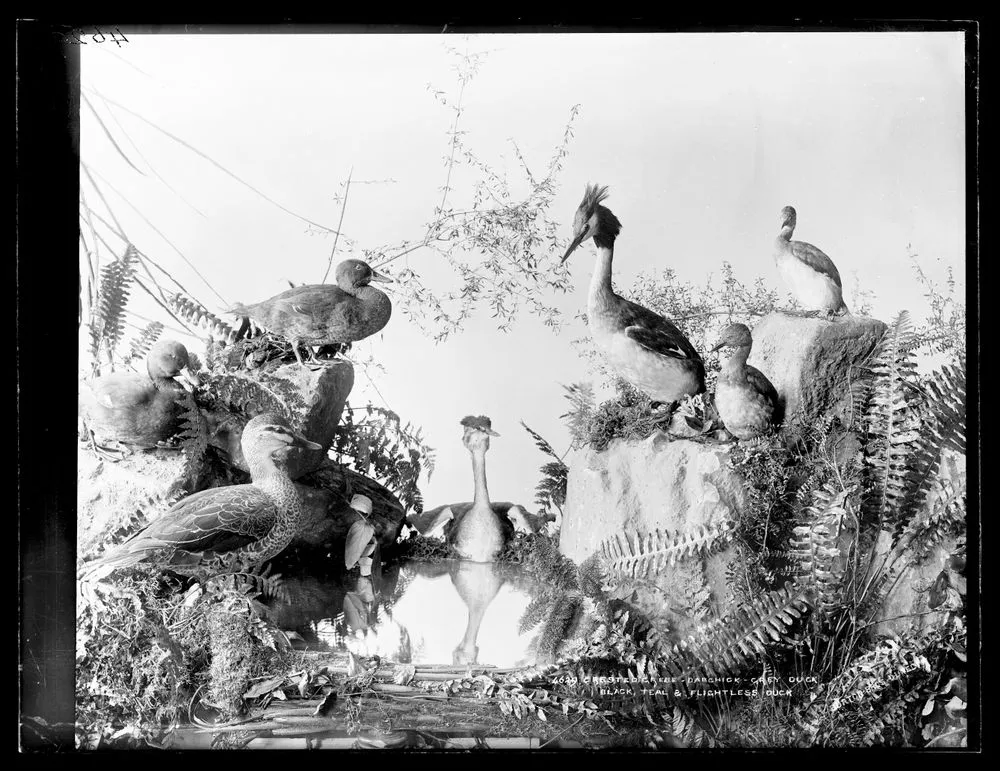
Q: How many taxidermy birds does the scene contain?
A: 7